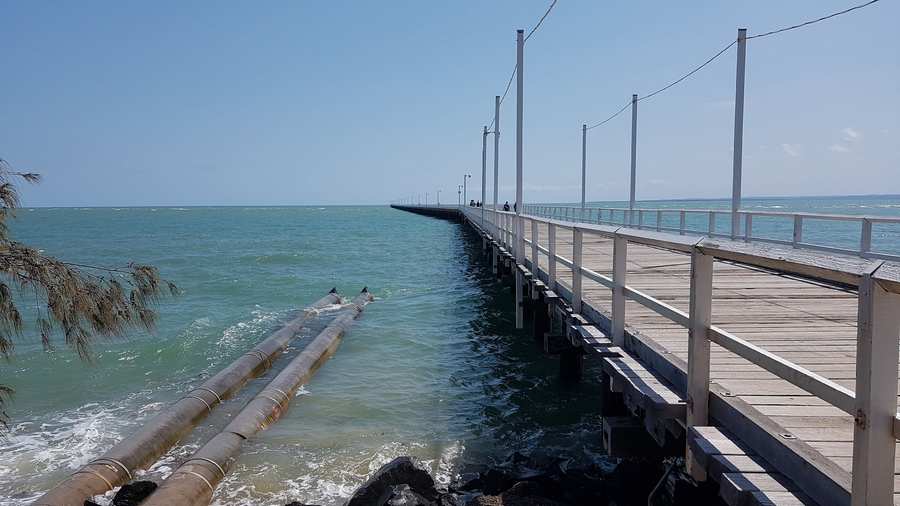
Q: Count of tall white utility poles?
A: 6